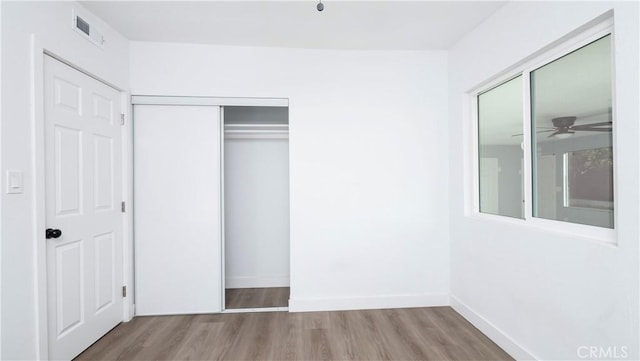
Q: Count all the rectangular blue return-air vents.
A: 0